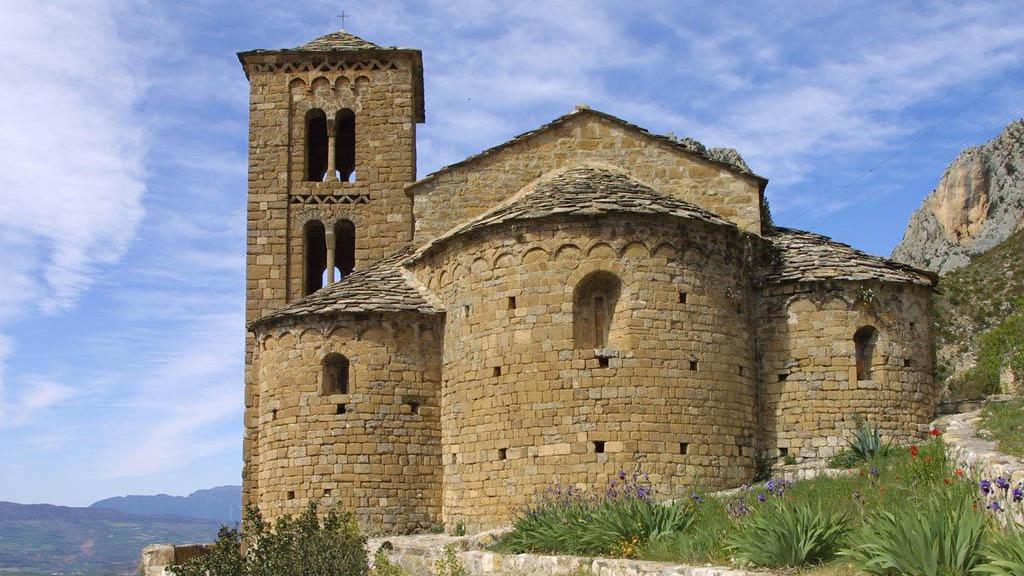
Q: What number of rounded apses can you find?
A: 3